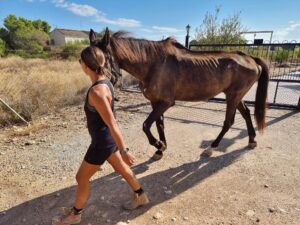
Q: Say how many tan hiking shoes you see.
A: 2